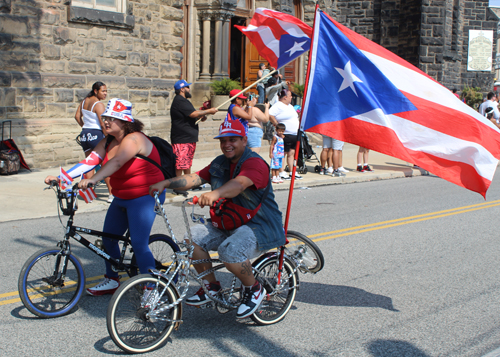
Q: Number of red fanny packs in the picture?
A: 1